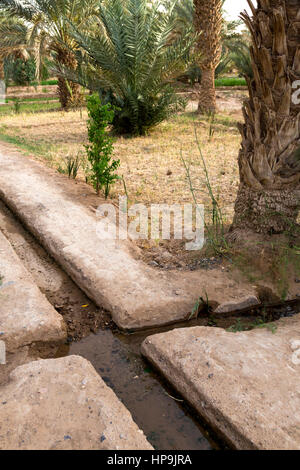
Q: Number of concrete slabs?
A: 4